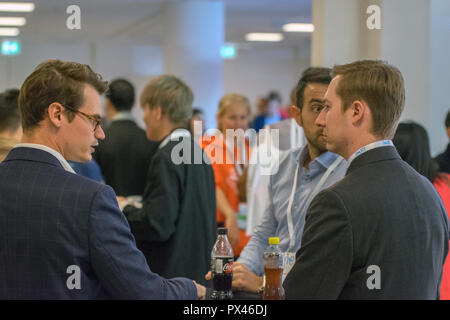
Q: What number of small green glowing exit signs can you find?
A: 2